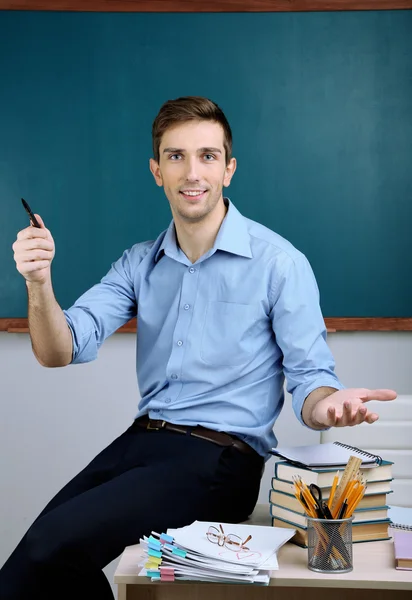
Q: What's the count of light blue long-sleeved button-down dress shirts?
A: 1